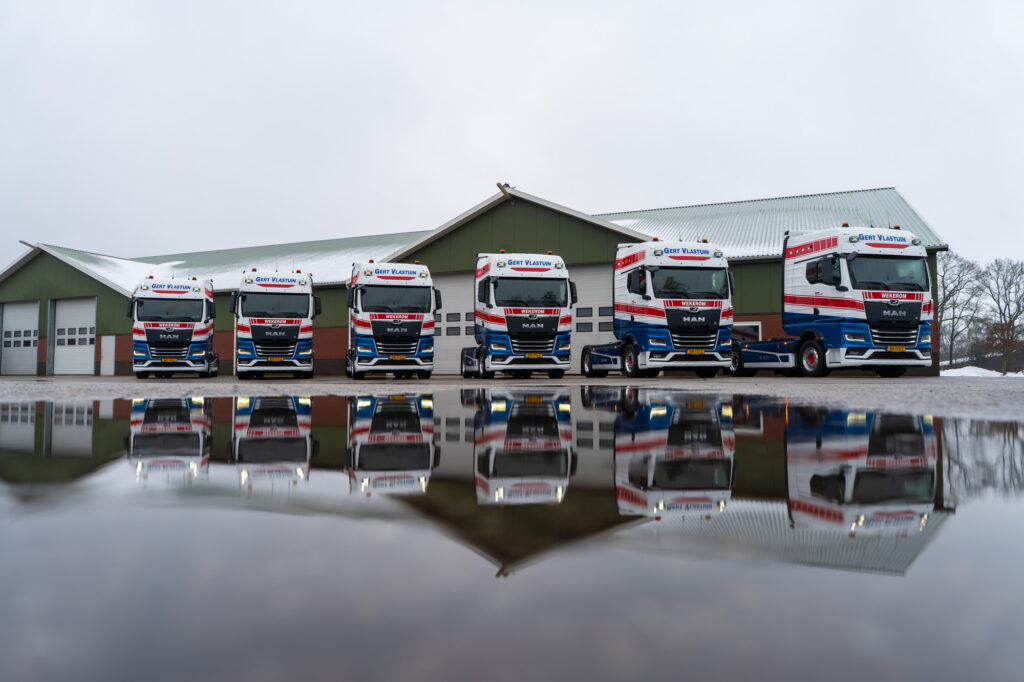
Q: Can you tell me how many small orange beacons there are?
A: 12